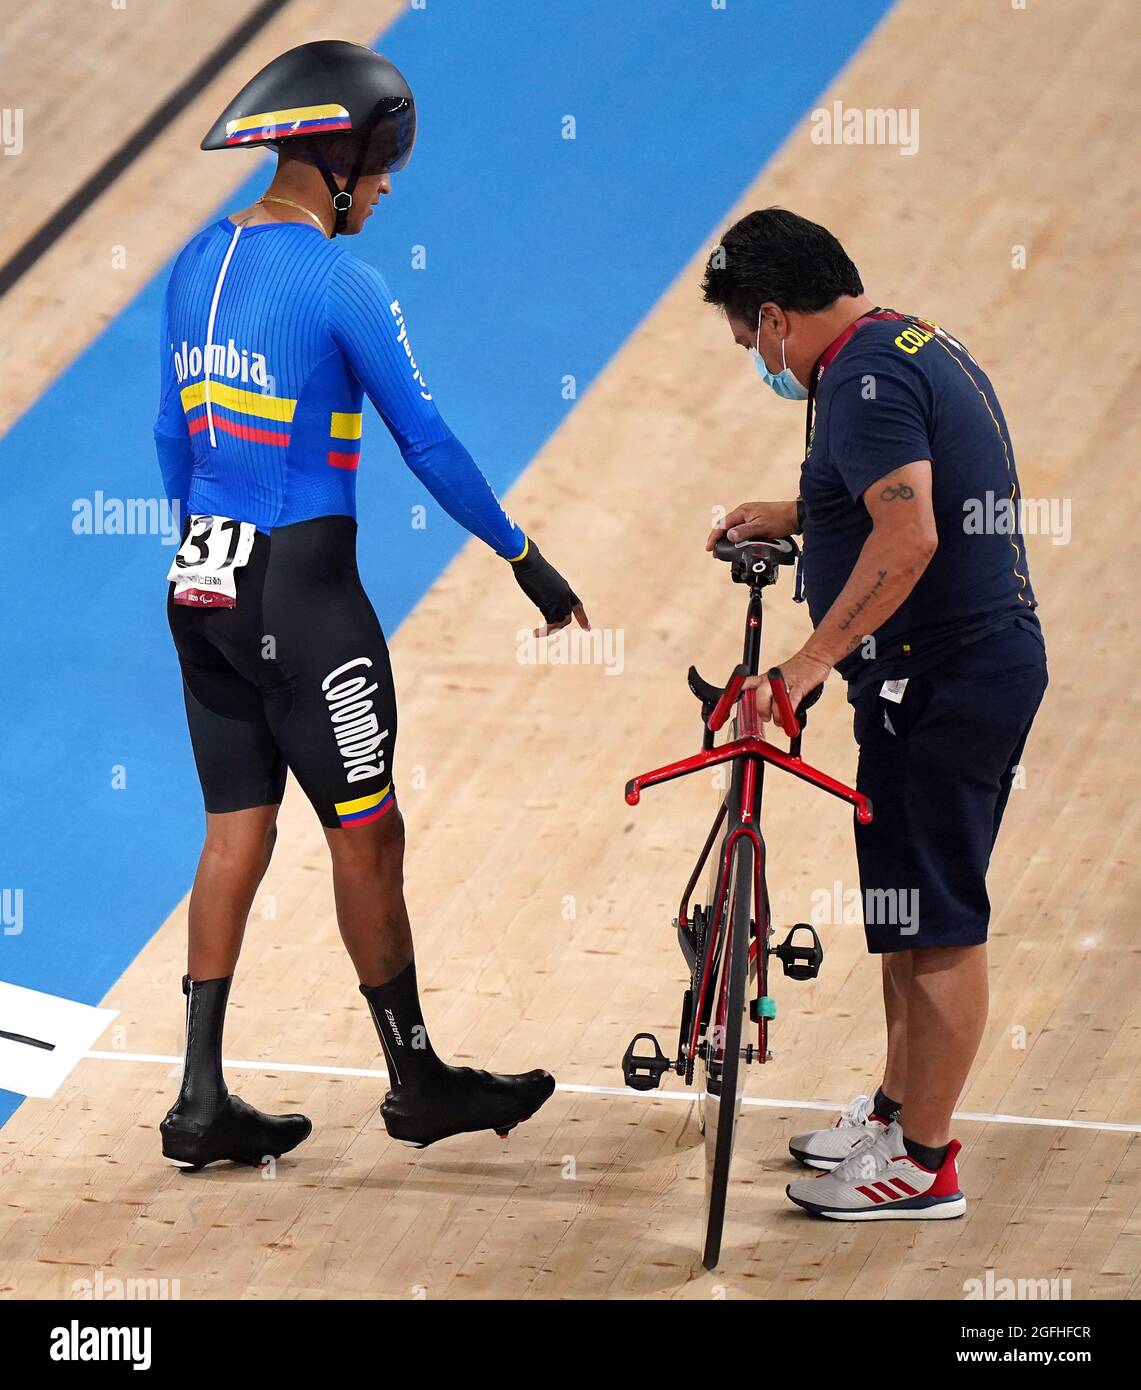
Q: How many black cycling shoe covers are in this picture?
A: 2